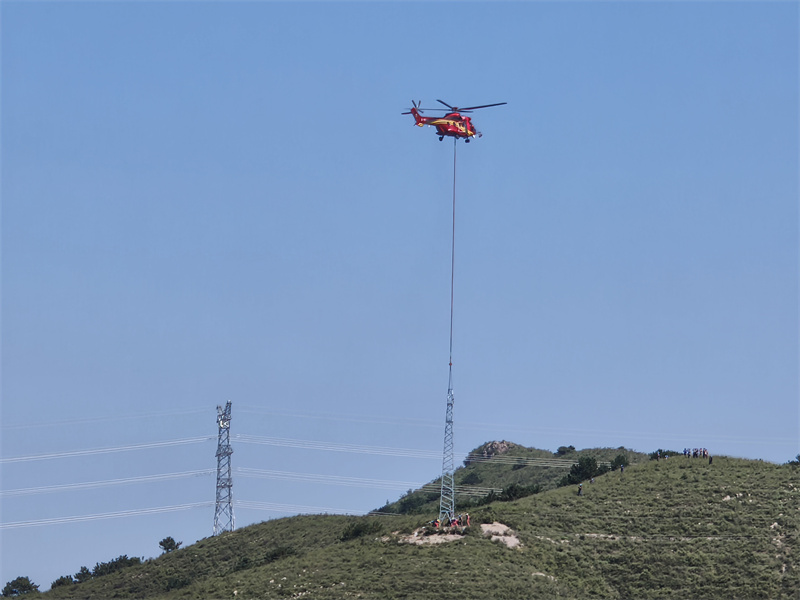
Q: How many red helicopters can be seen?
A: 1